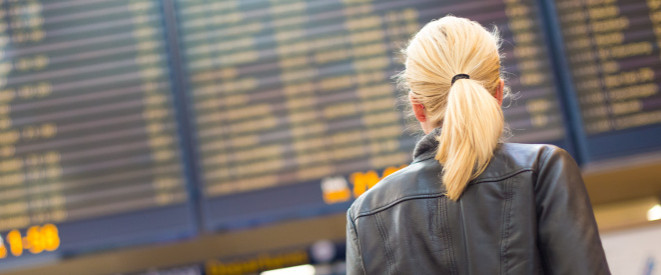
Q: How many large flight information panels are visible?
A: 3